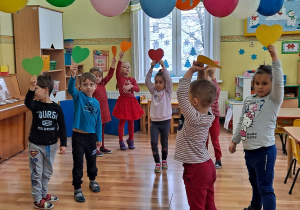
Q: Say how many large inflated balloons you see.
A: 8